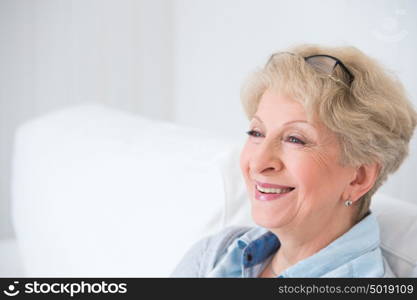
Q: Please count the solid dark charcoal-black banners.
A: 1